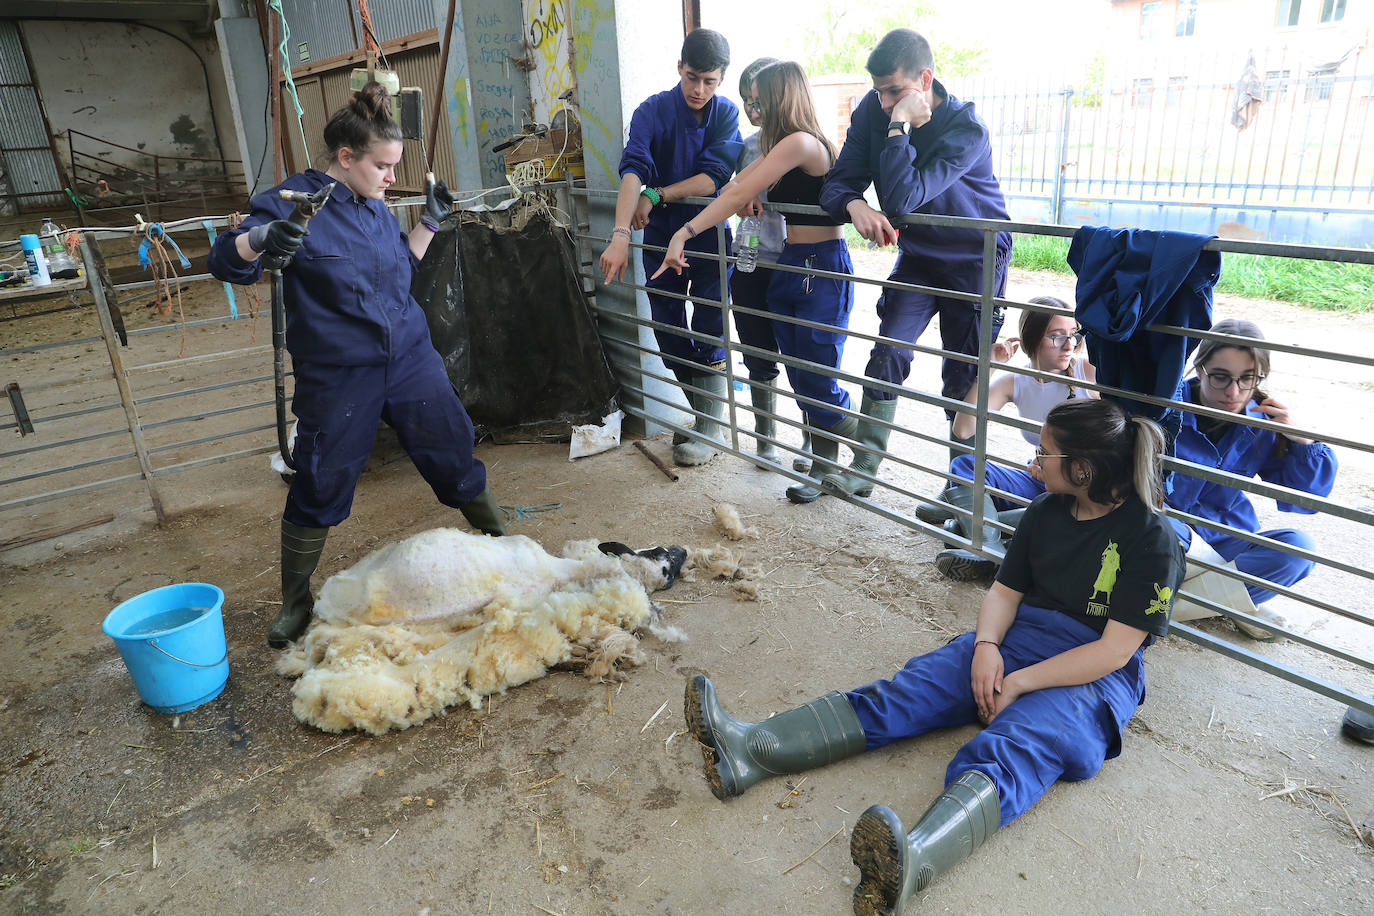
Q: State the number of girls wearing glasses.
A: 4